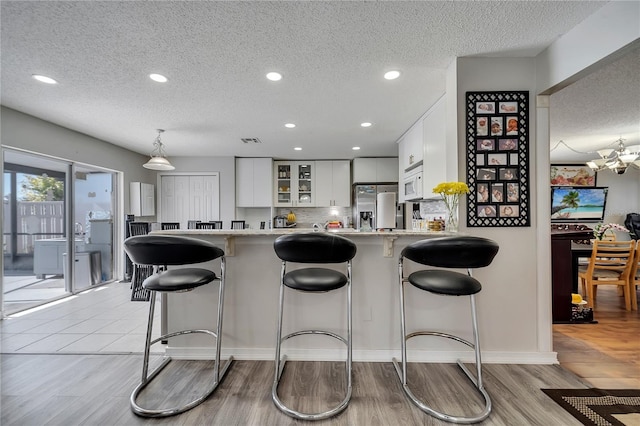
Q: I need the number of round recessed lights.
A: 8